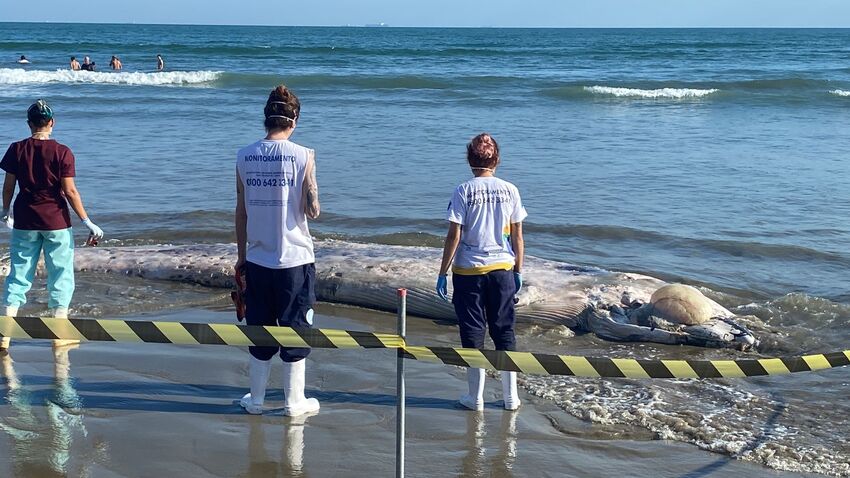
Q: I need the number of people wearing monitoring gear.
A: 2